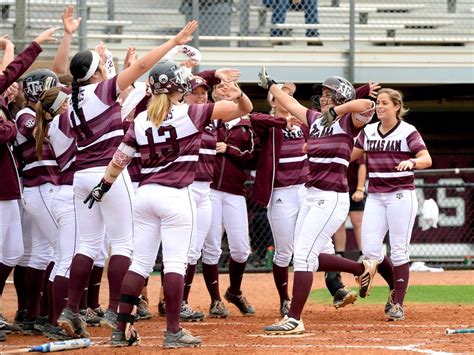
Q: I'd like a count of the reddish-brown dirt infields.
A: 1